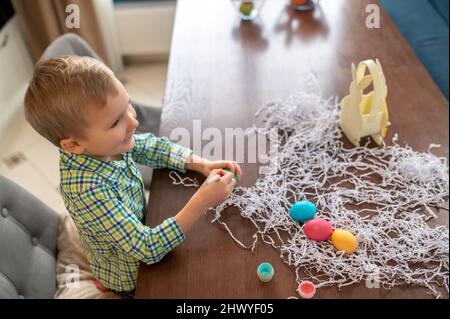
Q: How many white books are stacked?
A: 0